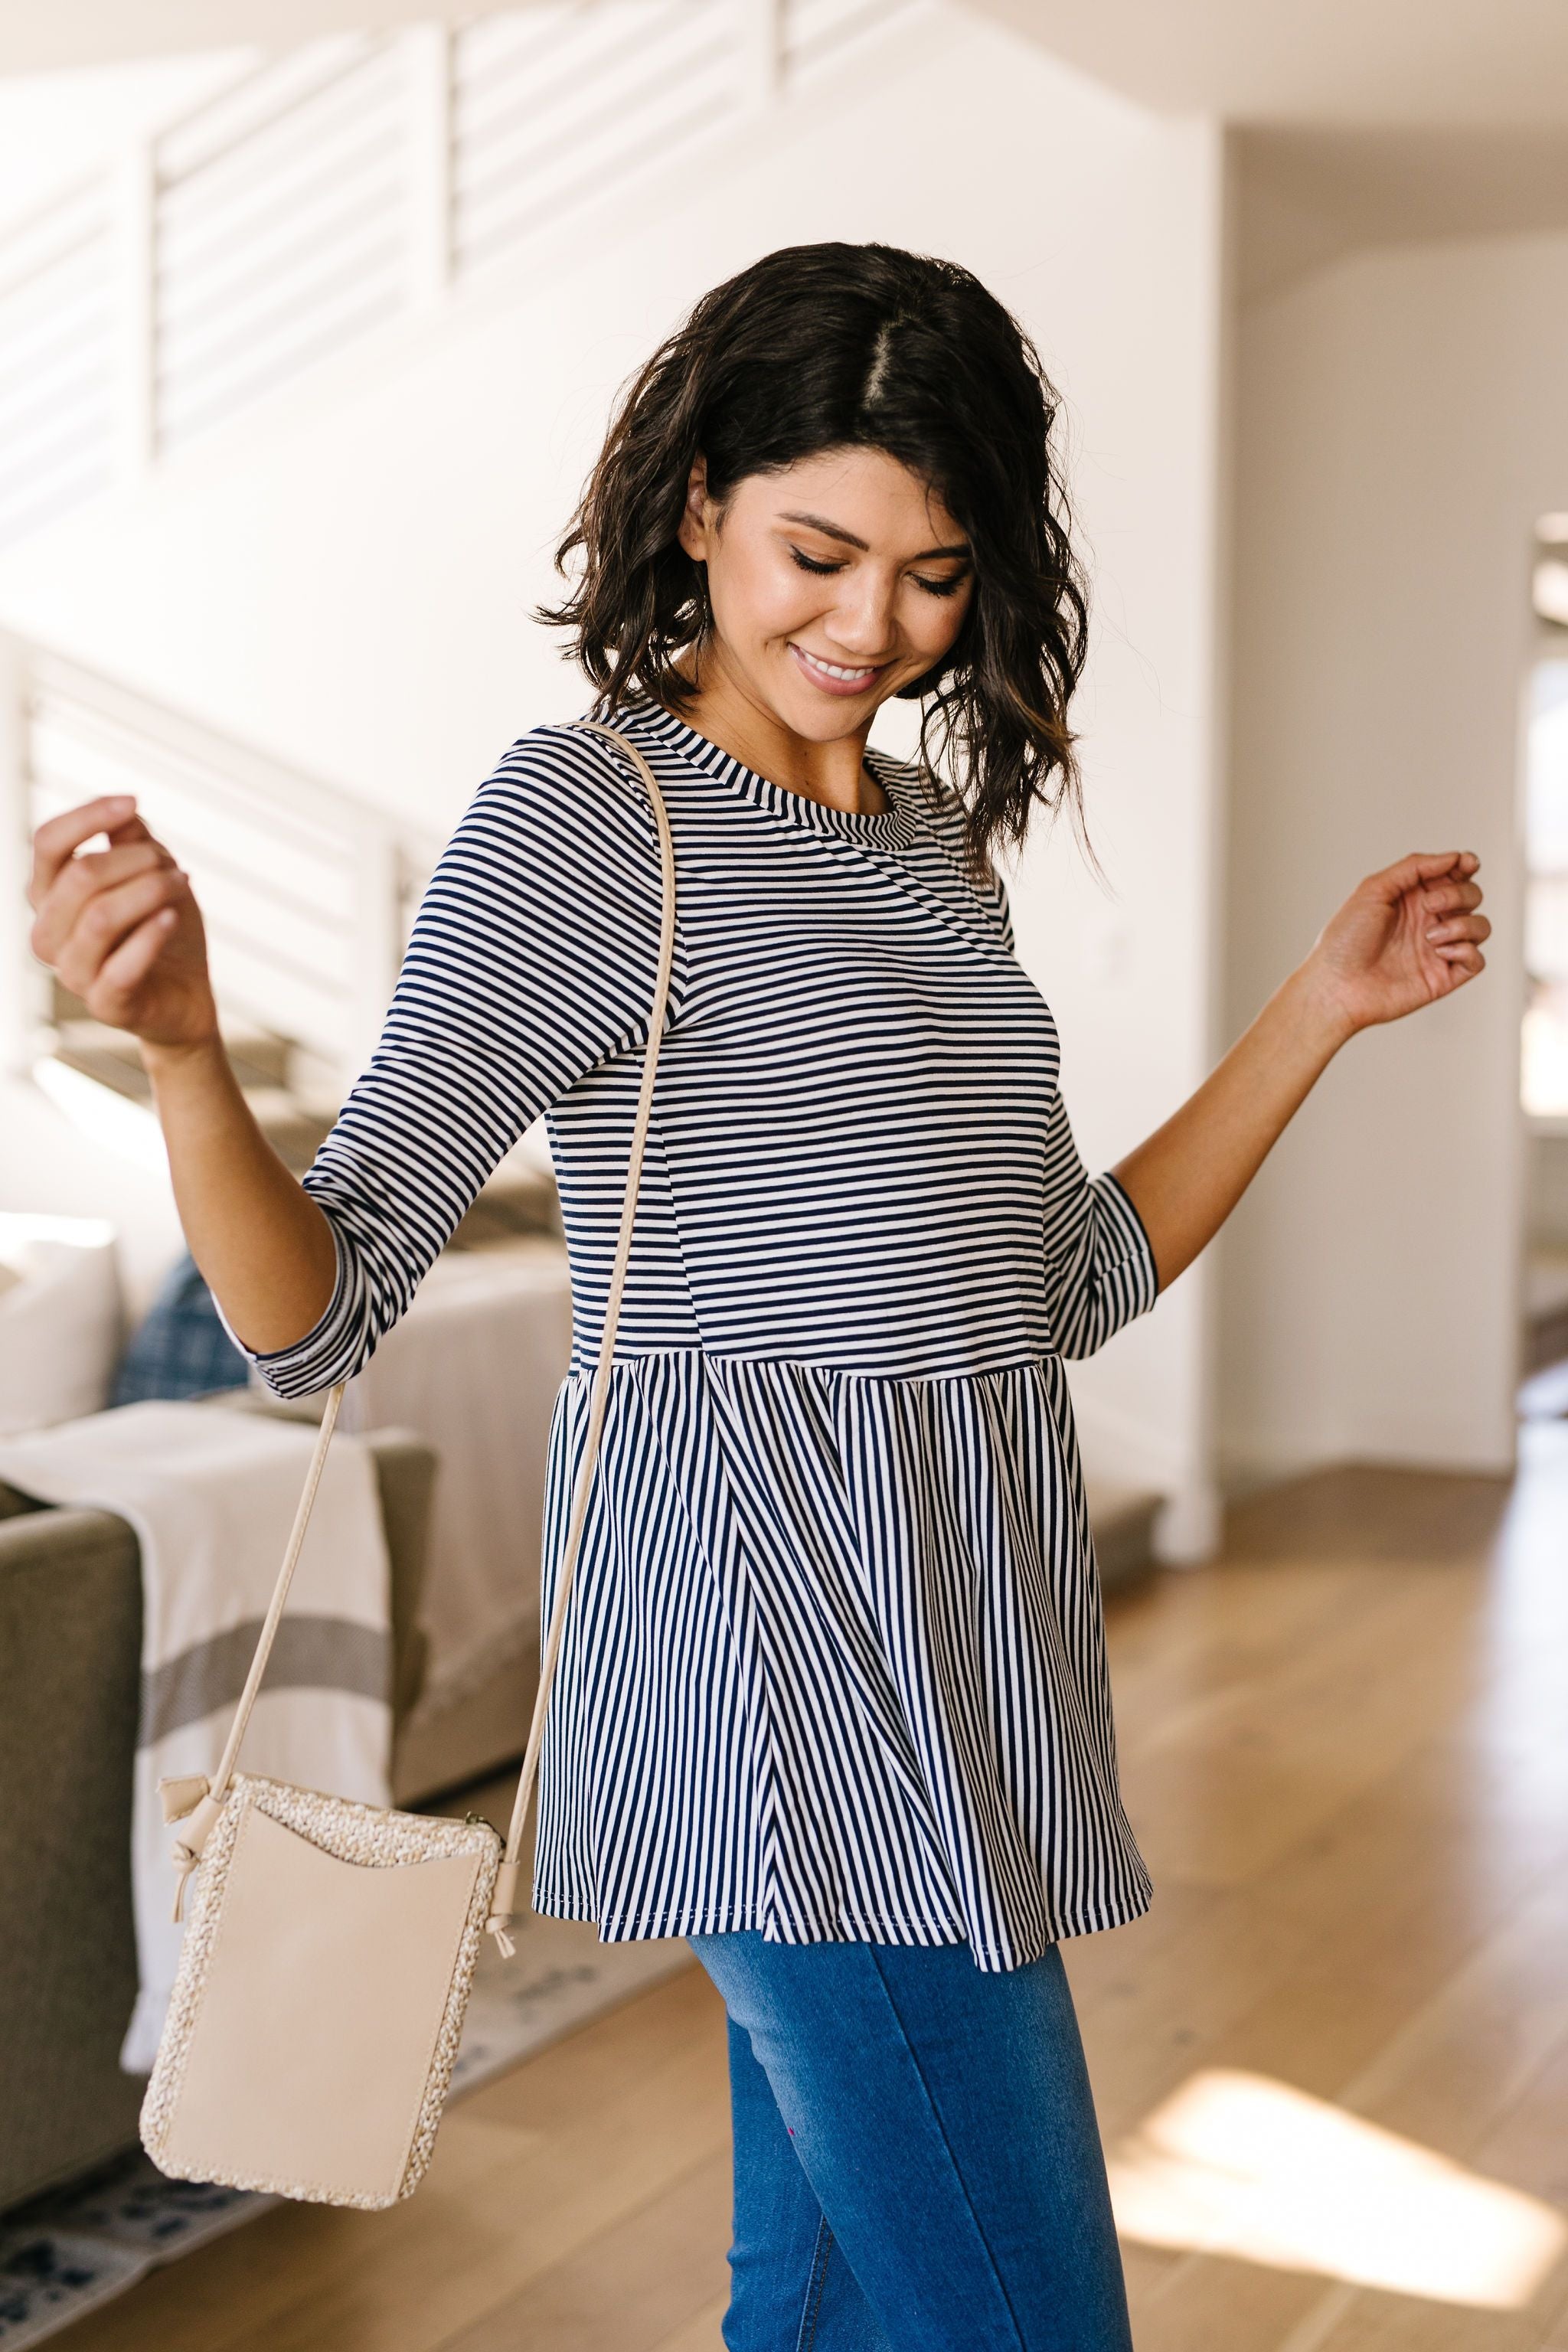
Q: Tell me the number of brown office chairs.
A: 0